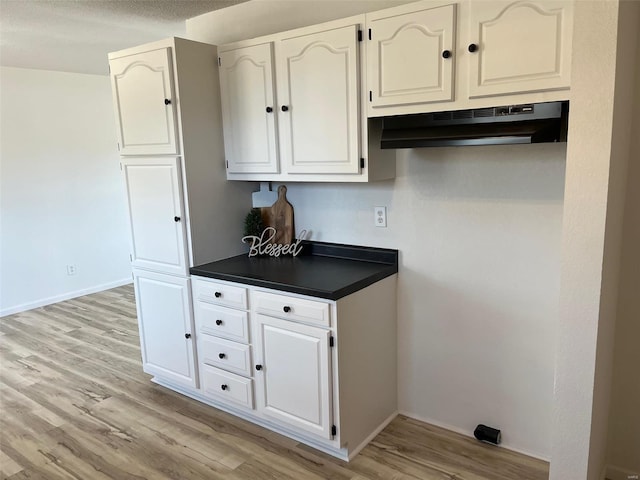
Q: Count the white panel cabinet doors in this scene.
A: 8